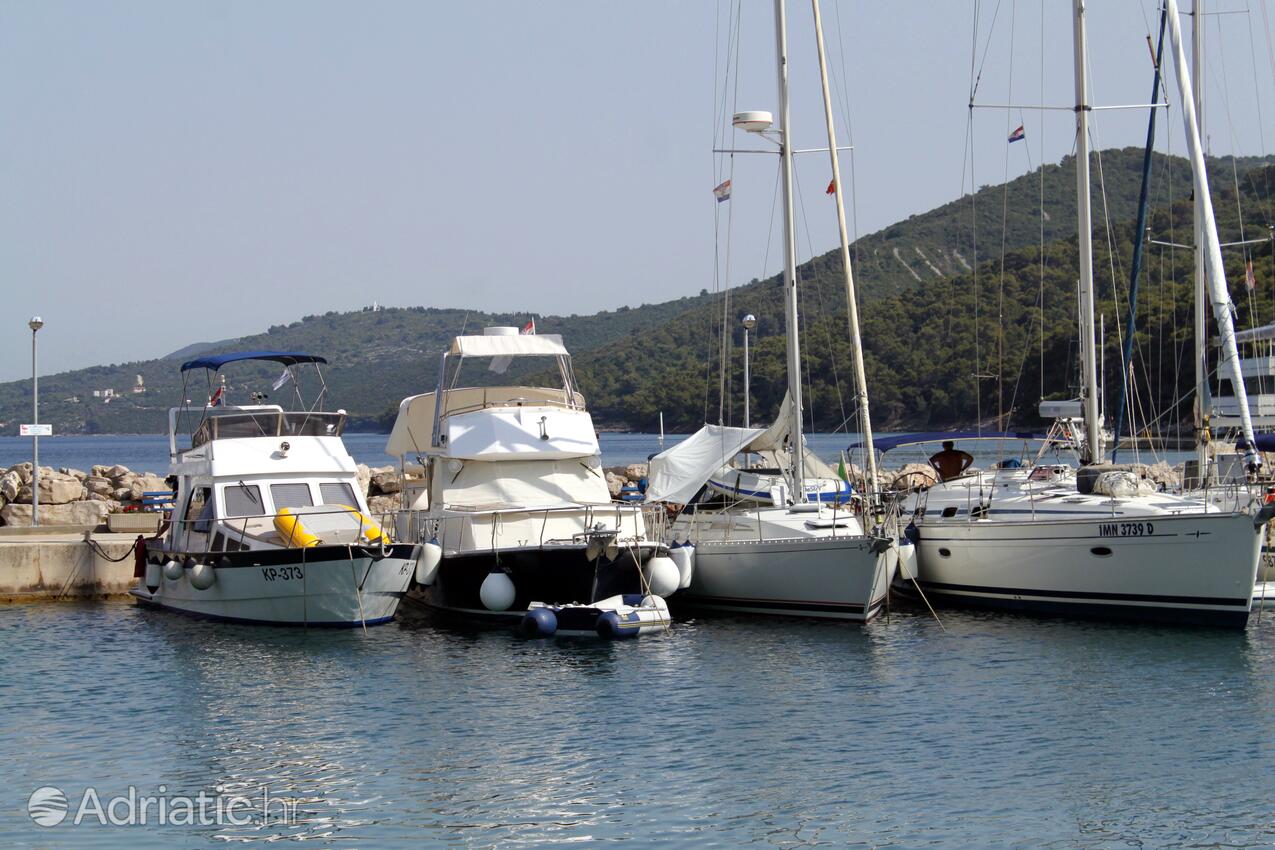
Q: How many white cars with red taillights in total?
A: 0